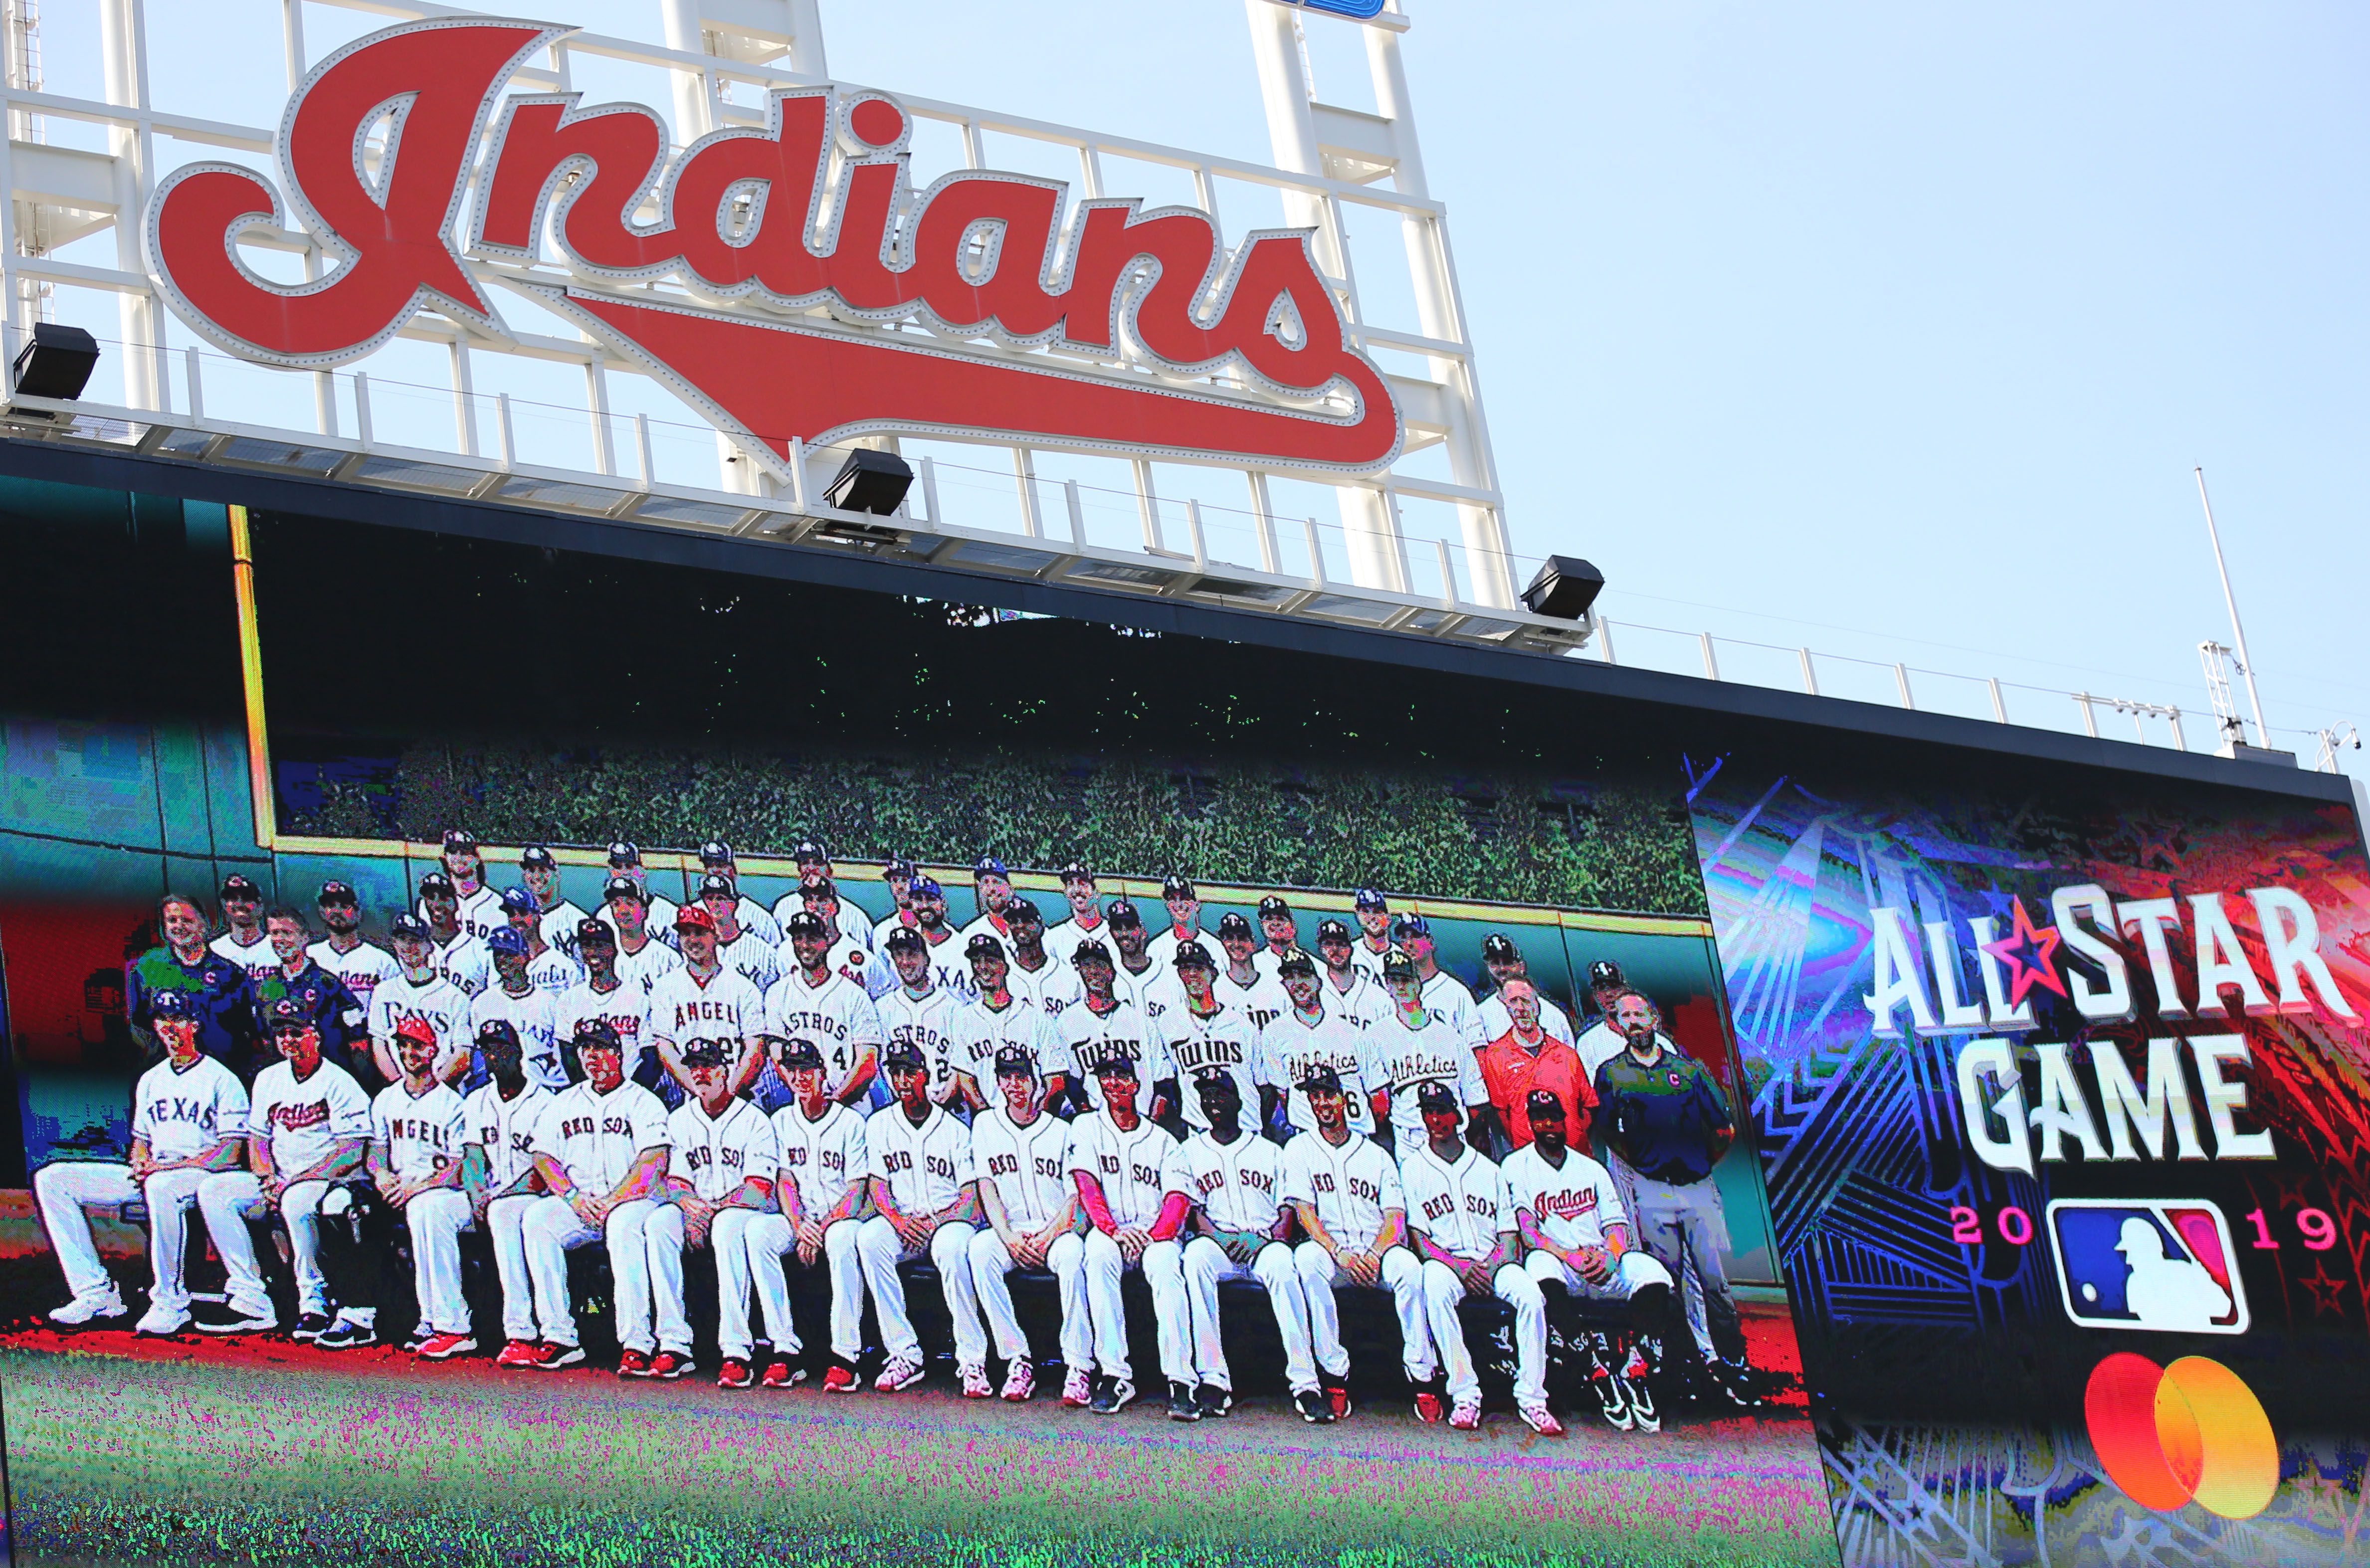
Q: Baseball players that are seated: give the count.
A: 14